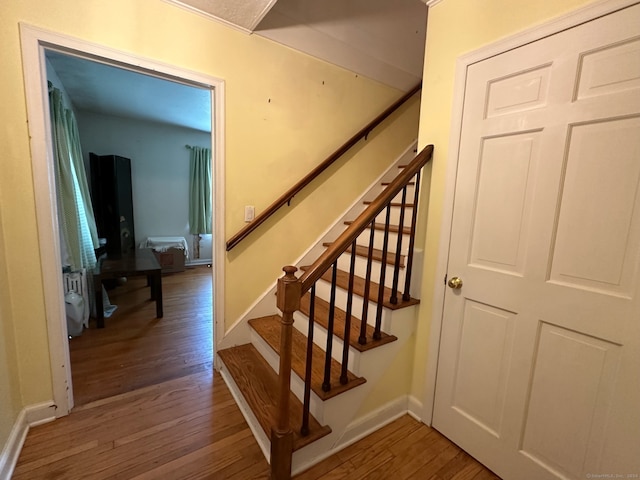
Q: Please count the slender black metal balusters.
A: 7